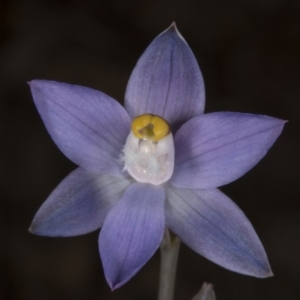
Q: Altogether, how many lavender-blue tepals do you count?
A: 6